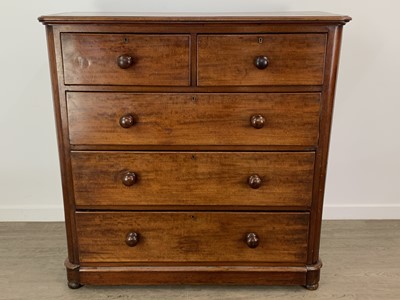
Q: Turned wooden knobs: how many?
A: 8